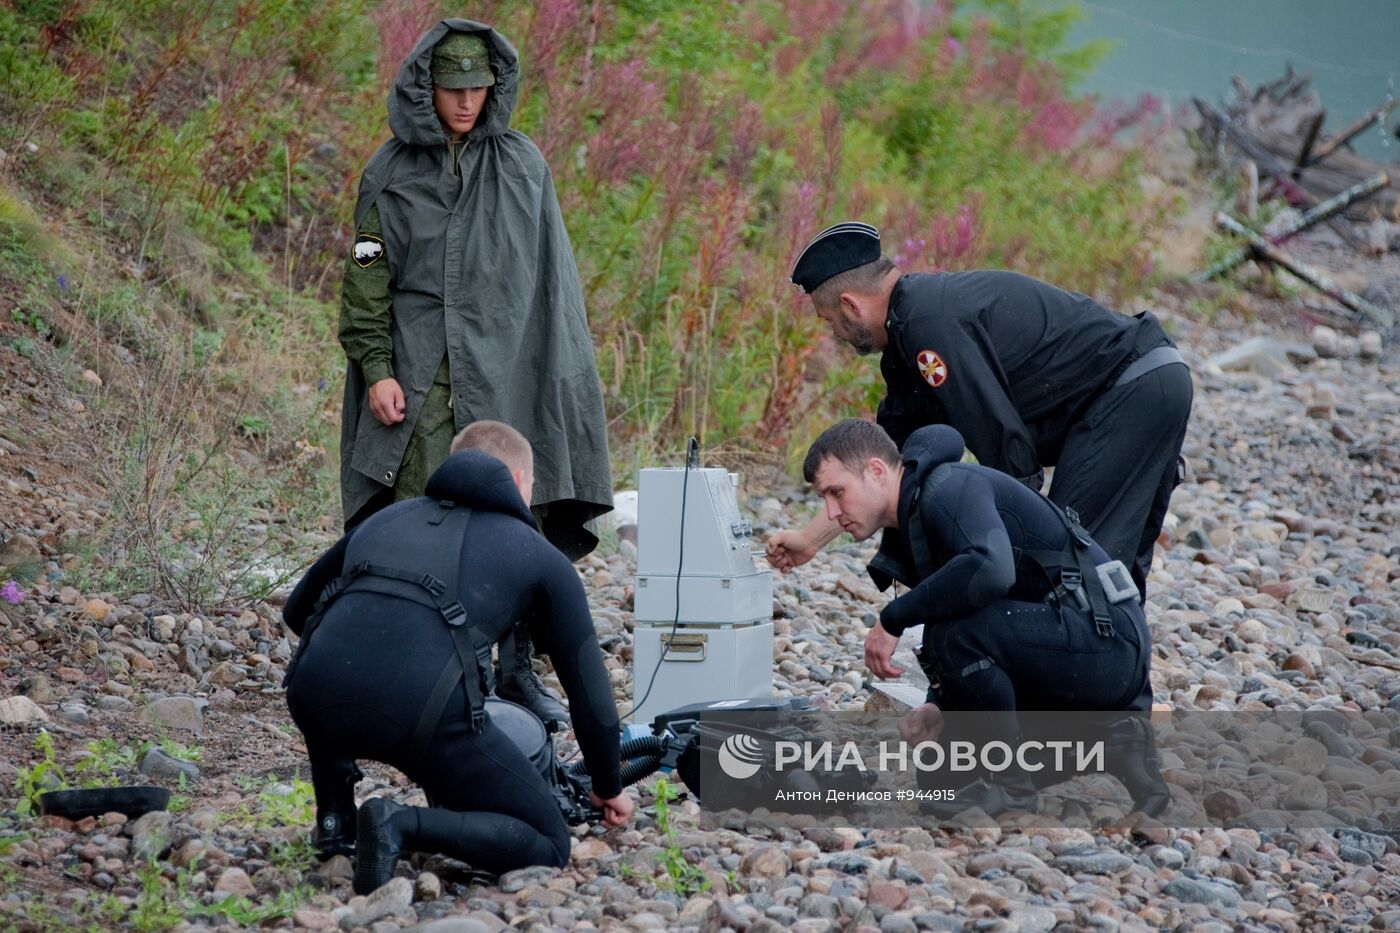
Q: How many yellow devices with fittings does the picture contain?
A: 0